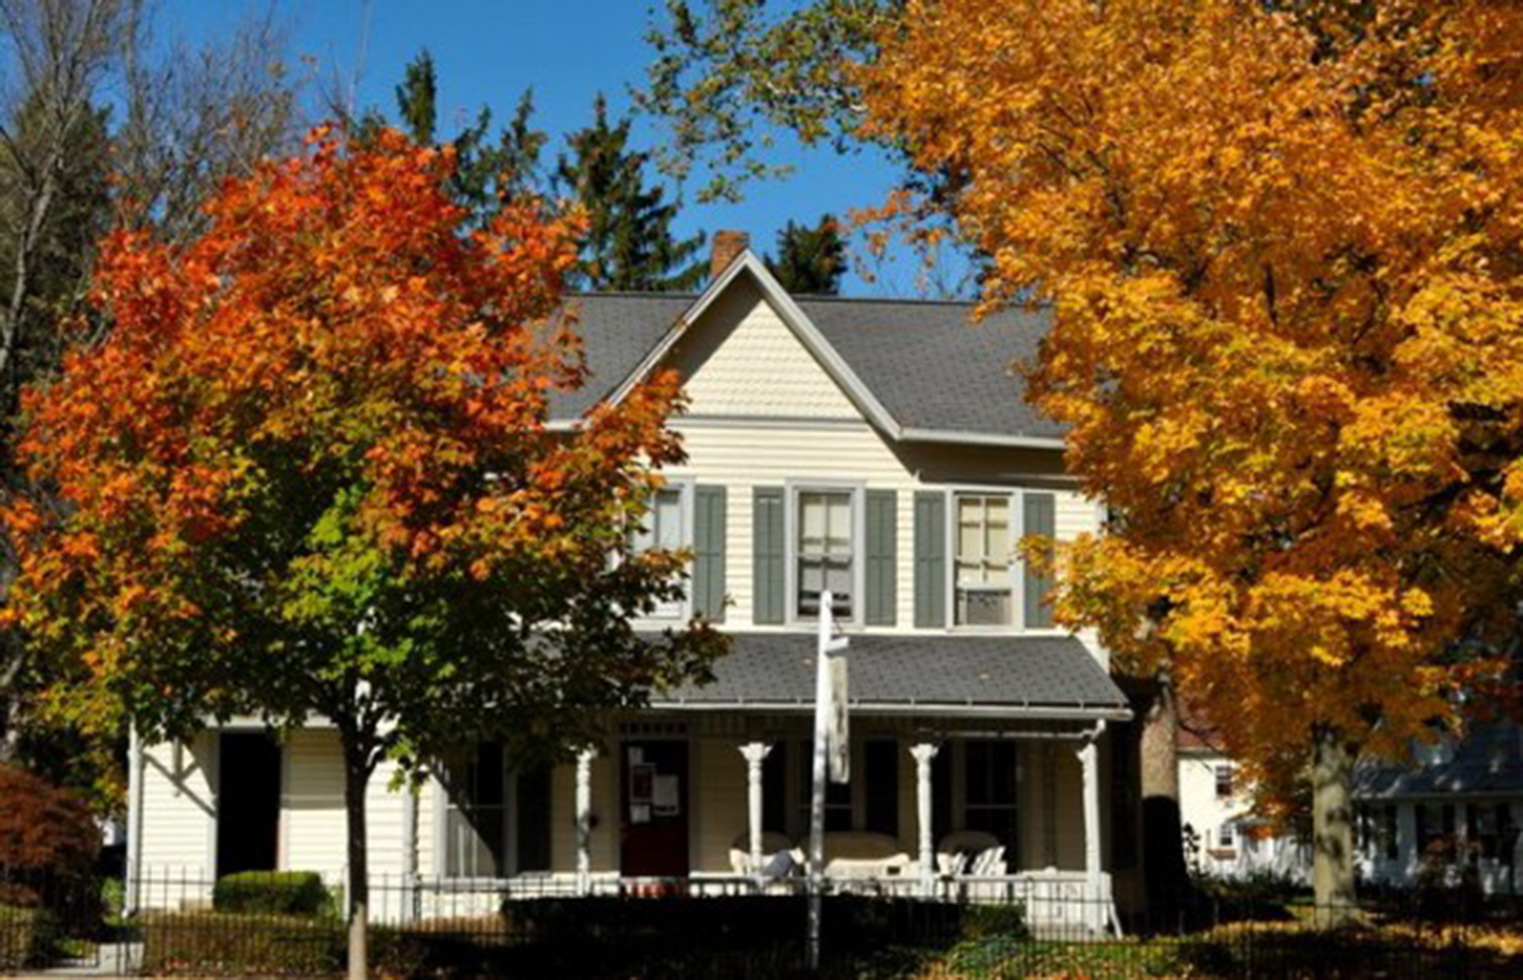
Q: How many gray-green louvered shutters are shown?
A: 5